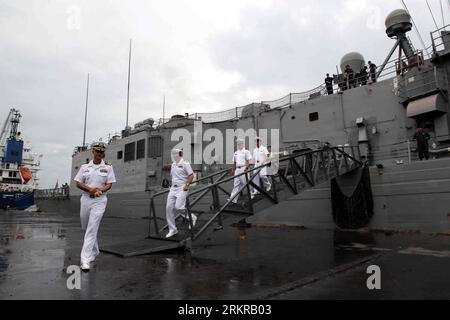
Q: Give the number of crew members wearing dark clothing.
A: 5